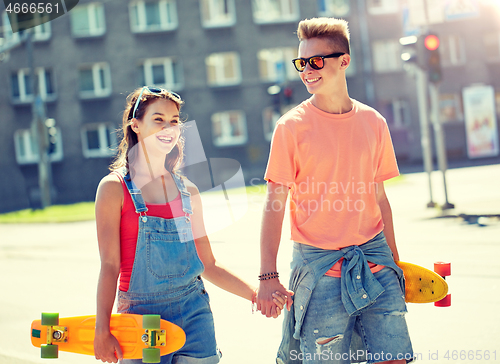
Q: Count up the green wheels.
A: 4